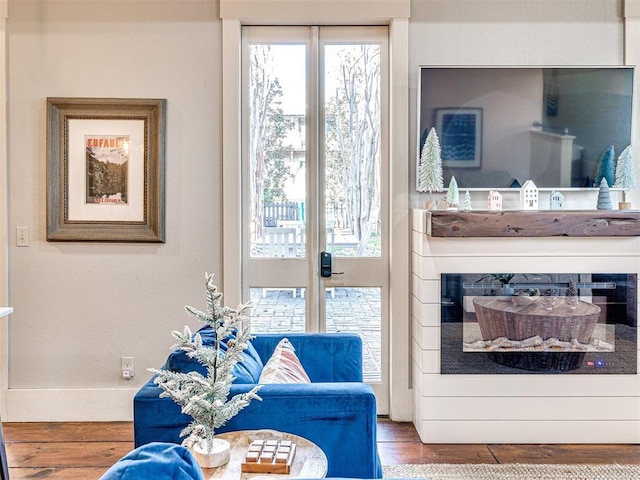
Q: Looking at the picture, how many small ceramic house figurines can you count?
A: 3